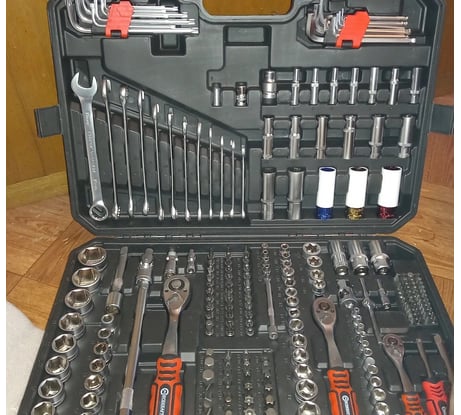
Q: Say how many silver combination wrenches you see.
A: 12